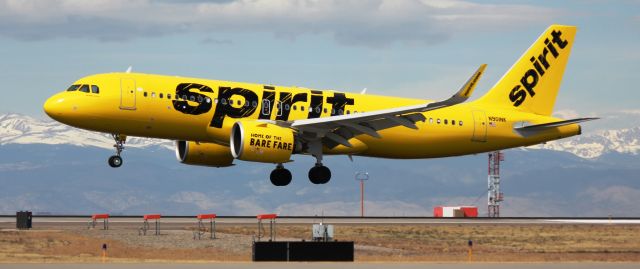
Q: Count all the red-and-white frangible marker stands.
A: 4